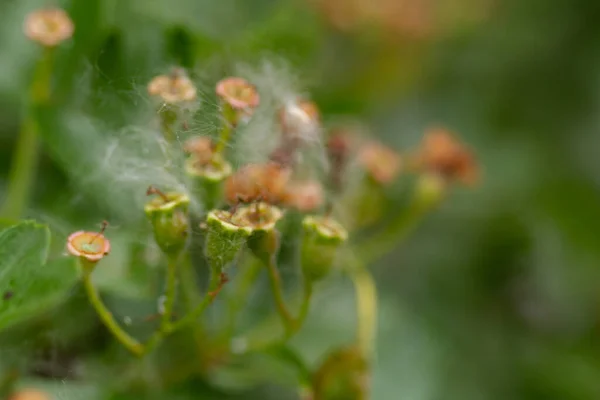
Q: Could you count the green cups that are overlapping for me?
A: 2